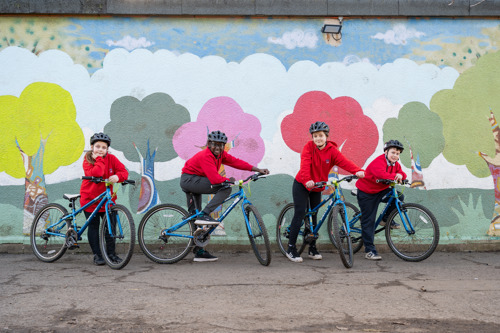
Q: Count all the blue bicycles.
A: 4